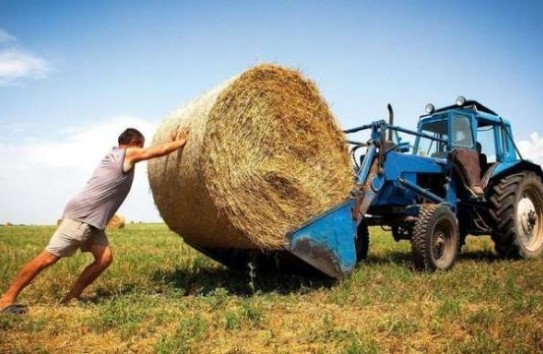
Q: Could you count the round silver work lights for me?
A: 2